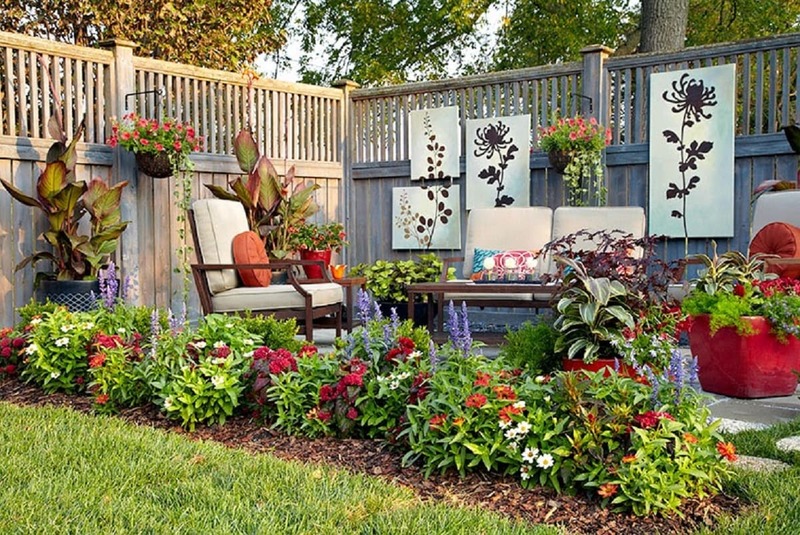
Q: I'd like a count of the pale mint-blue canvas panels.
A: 4